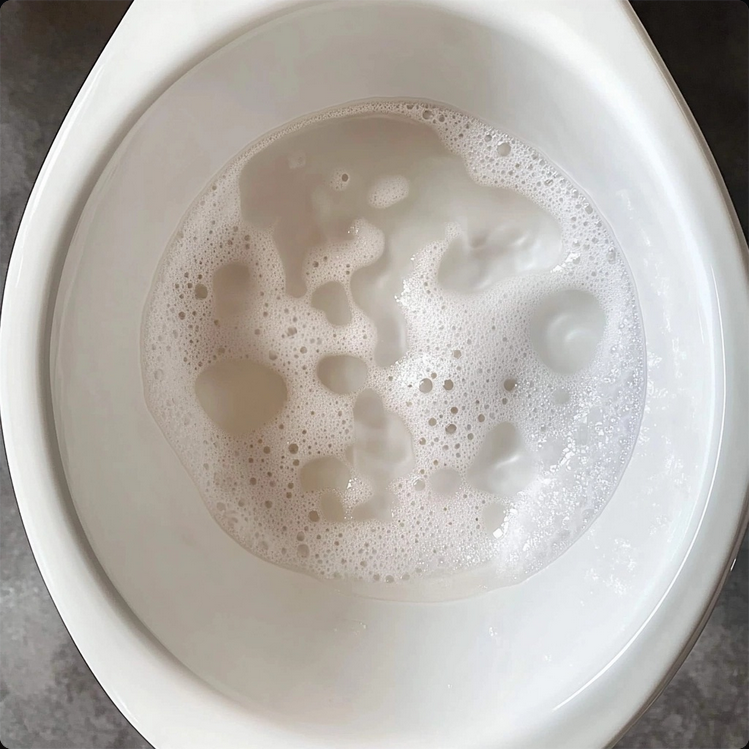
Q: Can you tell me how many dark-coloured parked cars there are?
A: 0